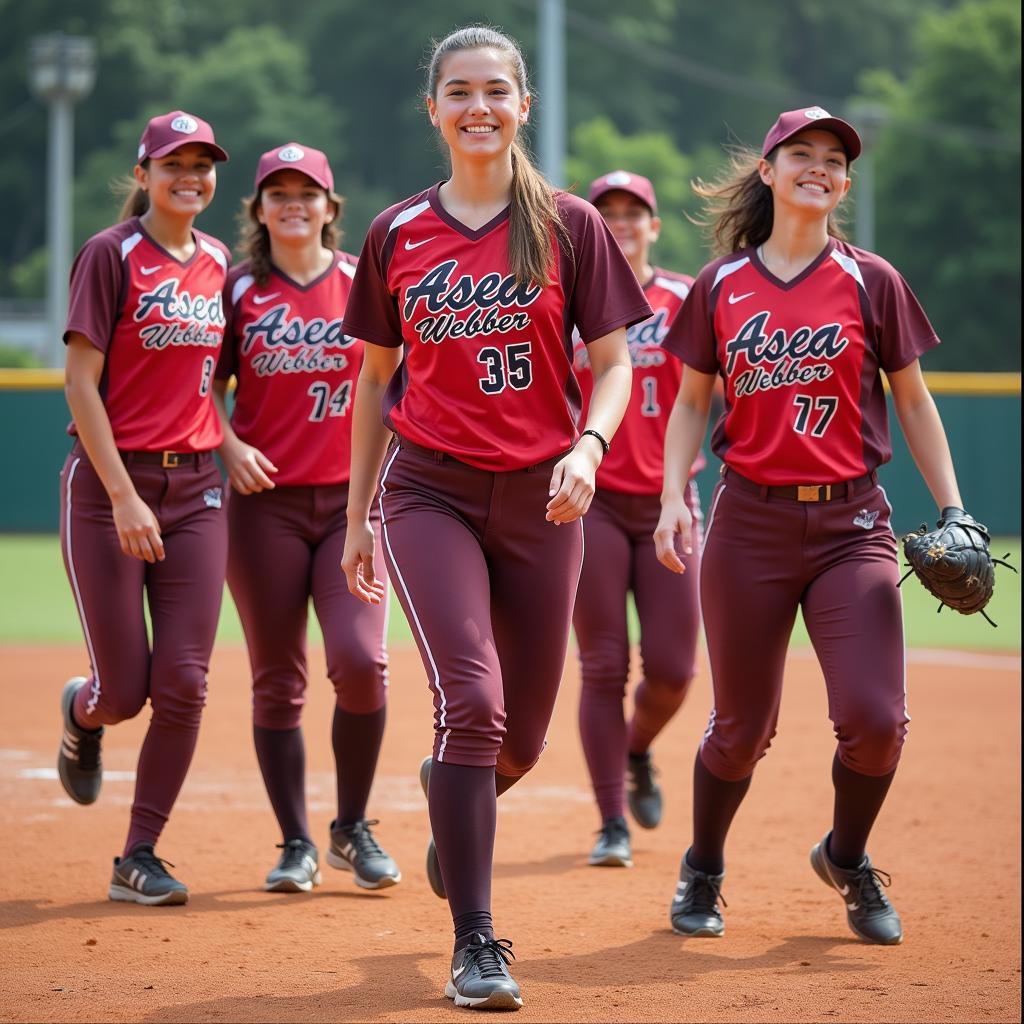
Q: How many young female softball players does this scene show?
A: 5